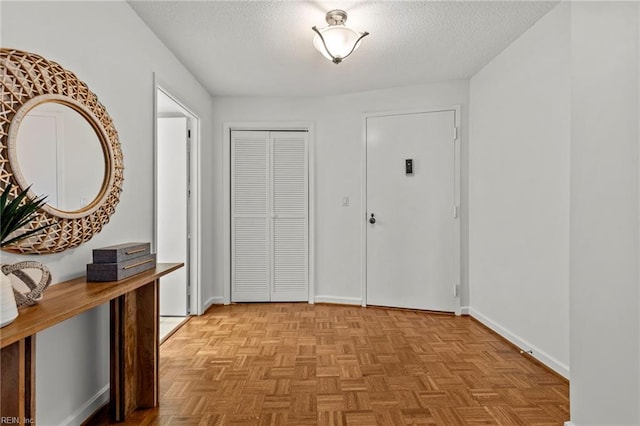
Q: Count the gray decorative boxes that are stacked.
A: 2